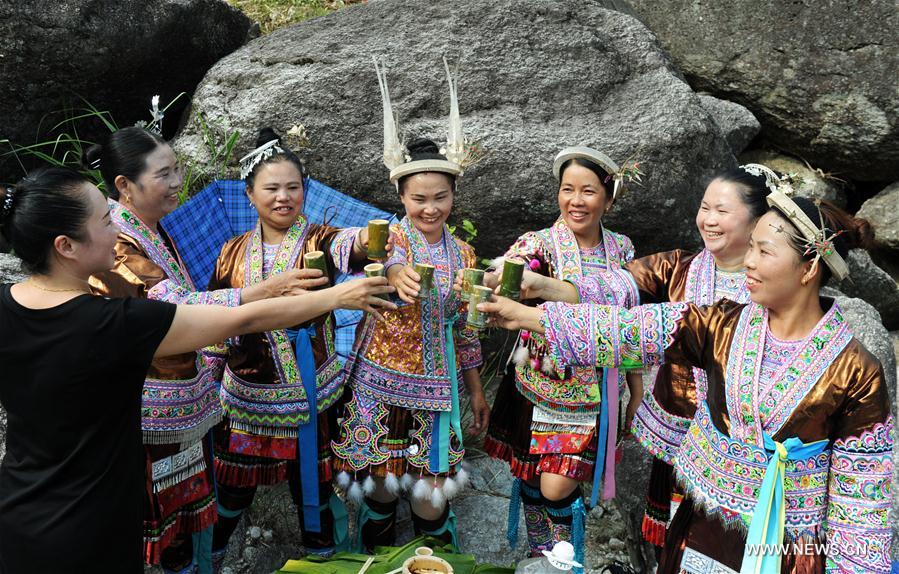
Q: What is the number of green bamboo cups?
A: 7